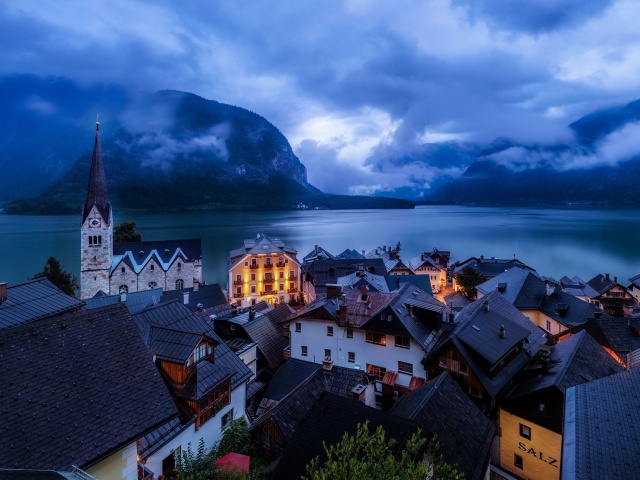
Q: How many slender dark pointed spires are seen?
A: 1